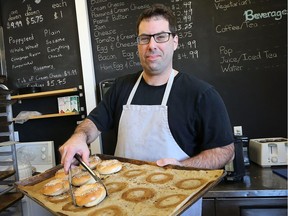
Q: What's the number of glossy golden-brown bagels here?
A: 6